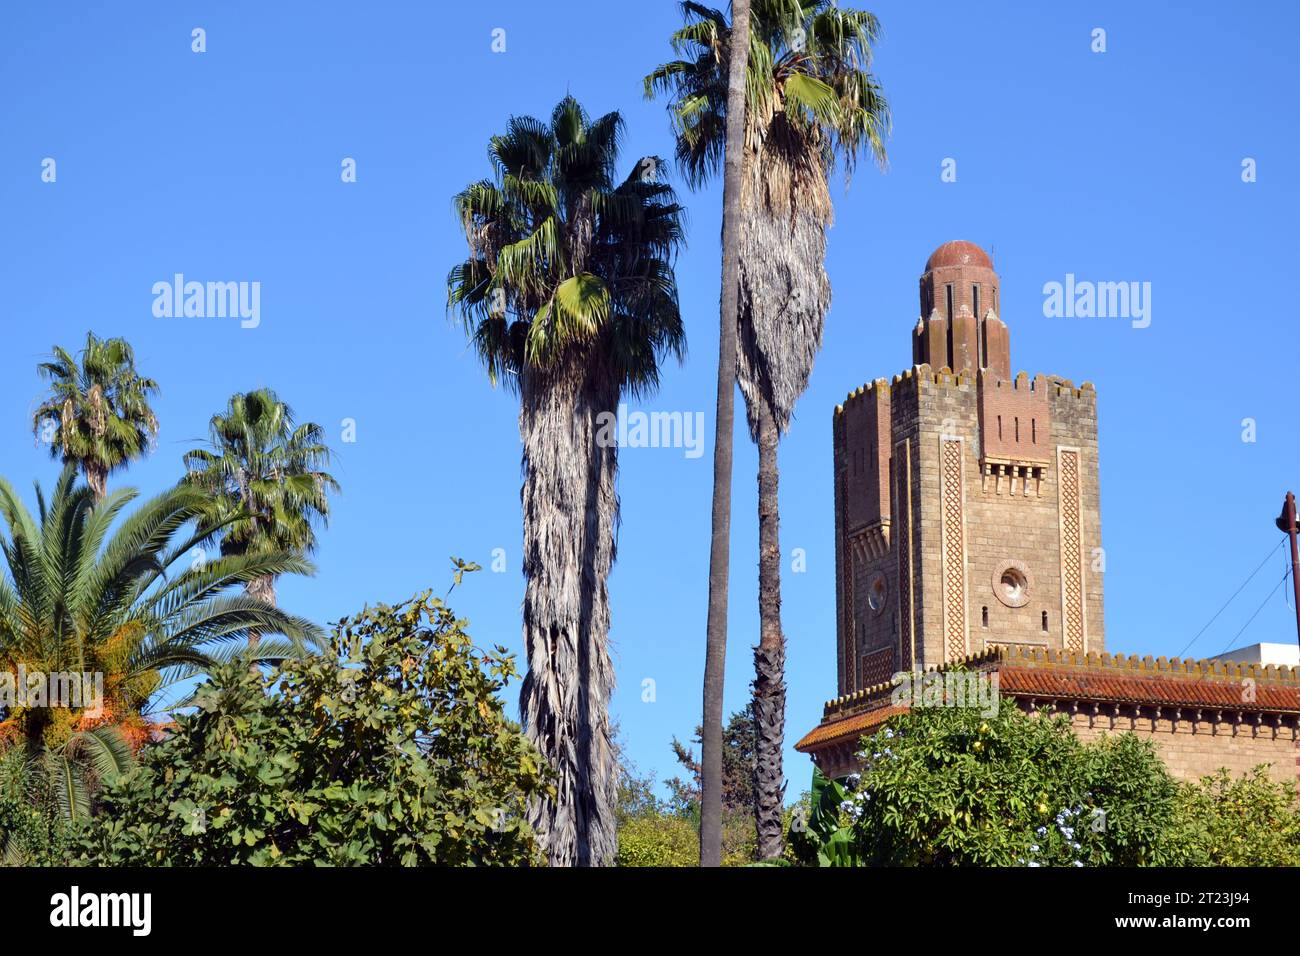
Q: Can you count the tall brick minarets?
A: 1